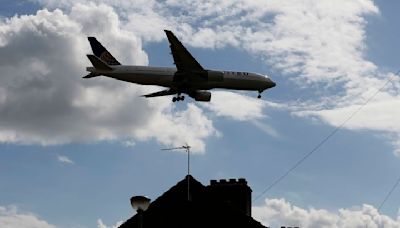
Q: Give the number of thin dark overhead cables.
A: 2